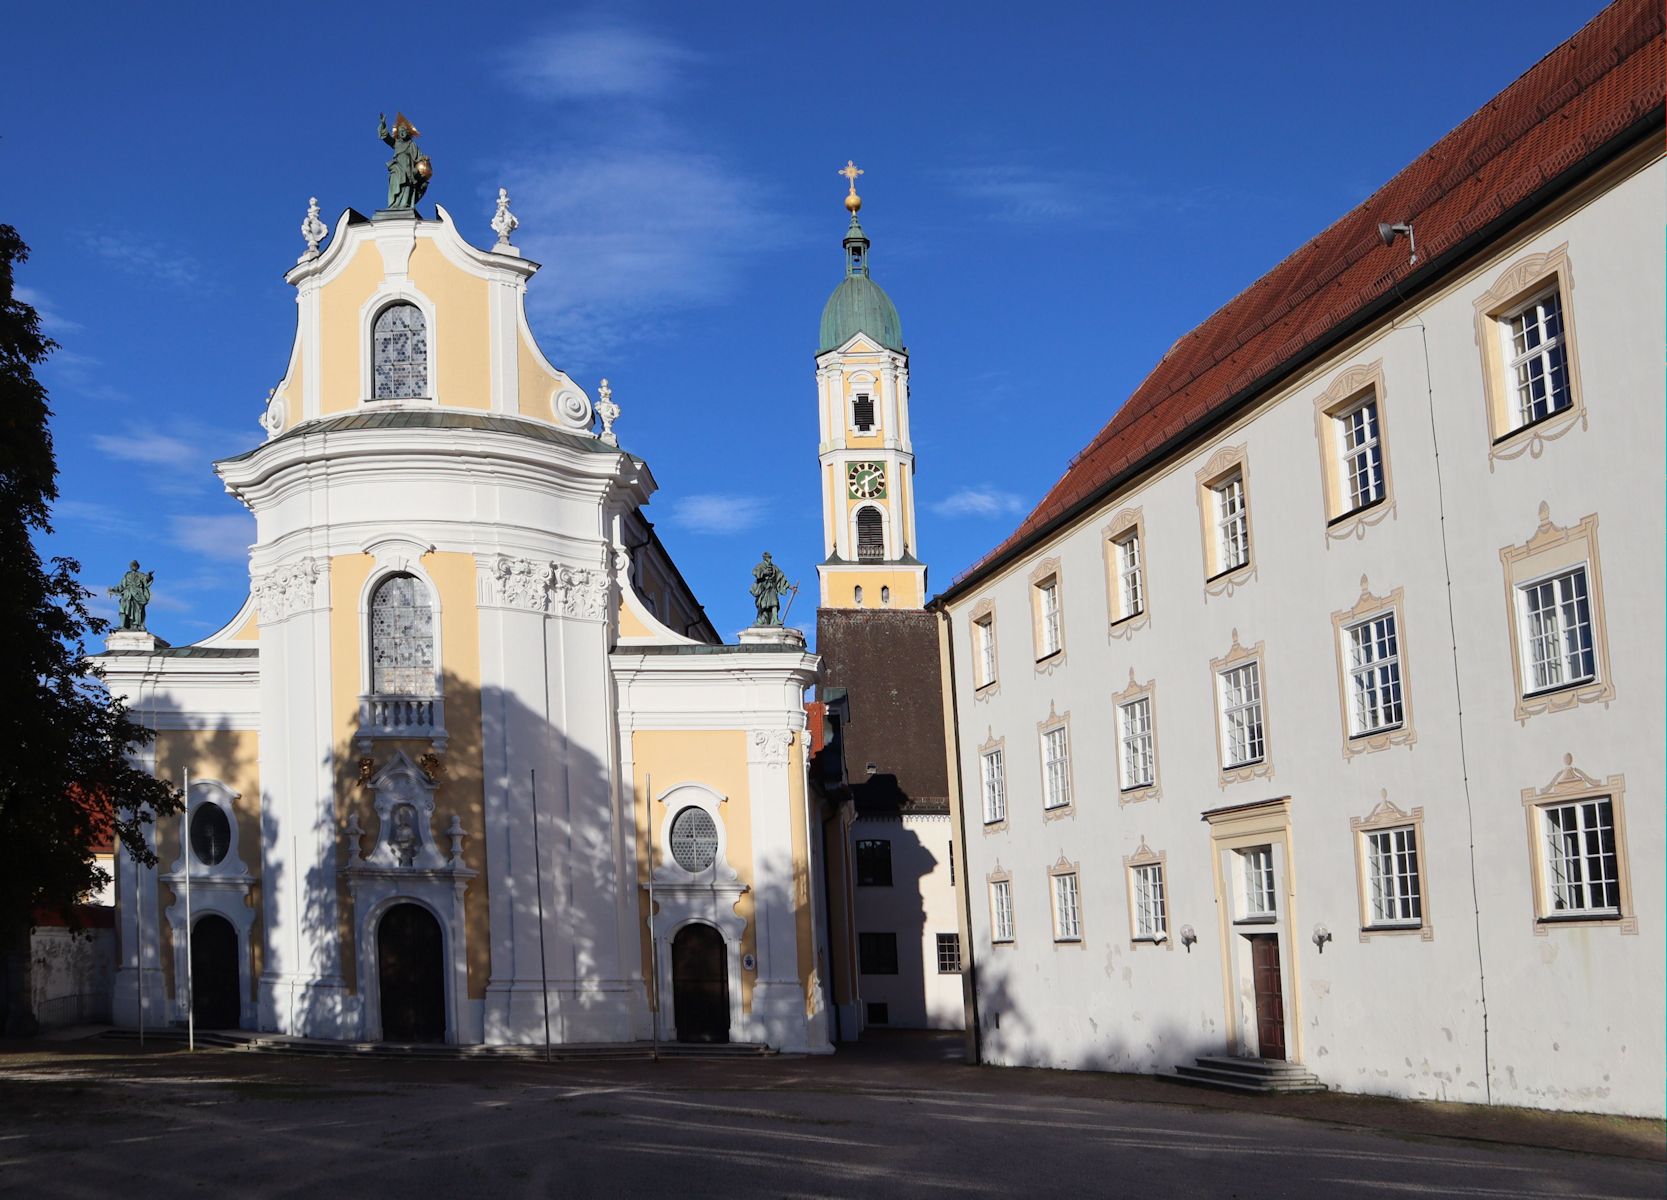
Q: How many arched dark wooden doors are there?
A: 3